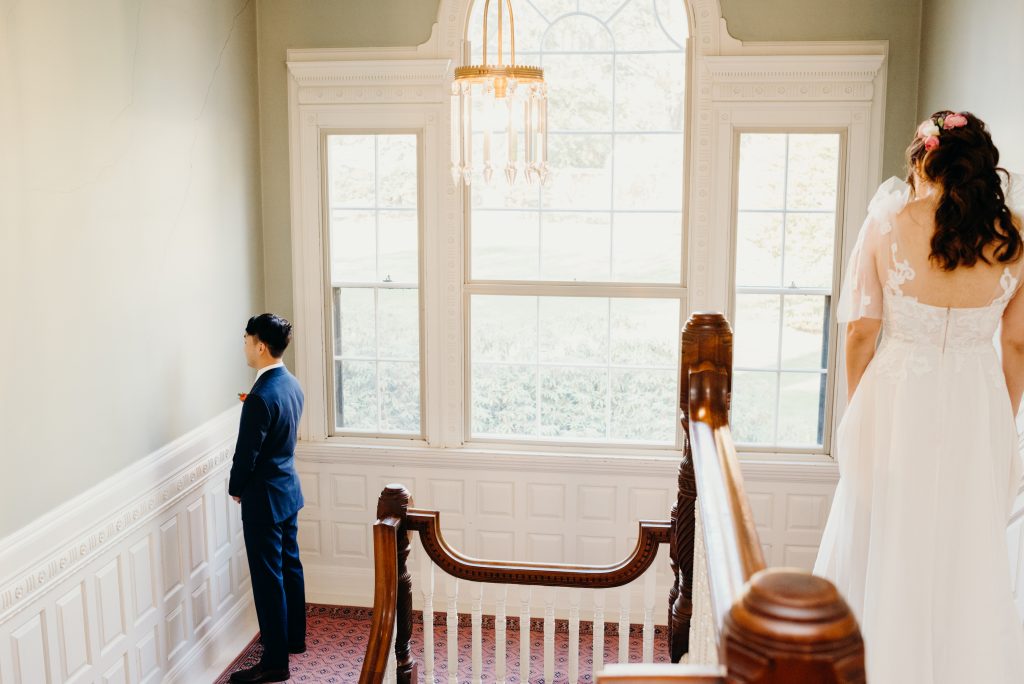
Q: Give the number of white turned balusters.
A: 10